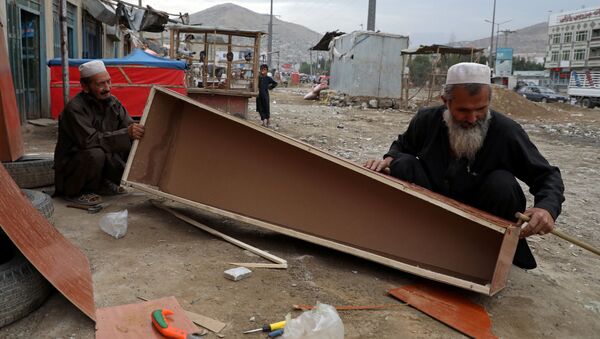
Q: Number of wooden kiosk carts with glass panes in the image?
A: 1